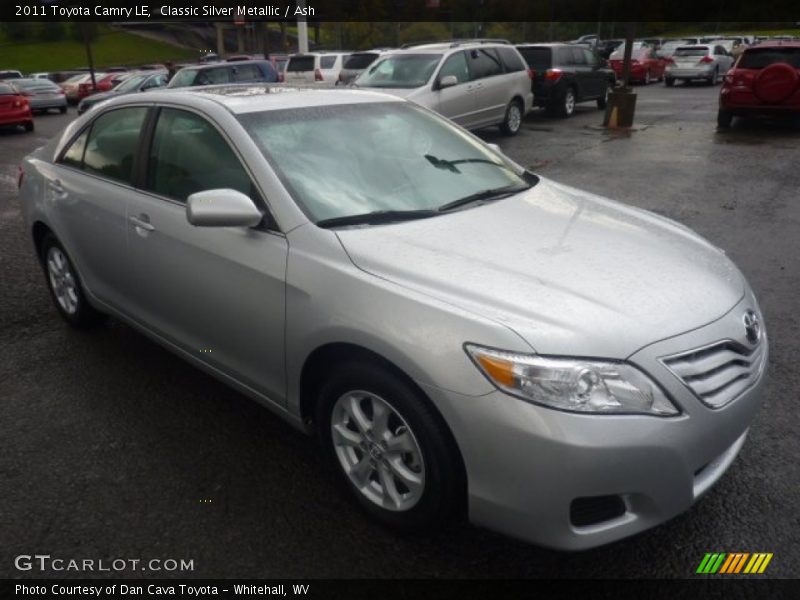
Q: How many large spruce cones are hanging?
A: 0